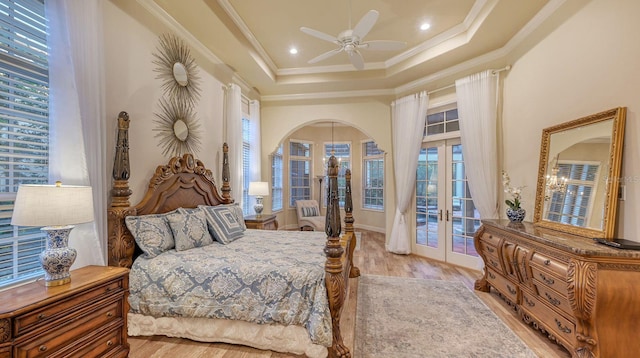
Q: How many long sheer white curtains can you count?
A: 5